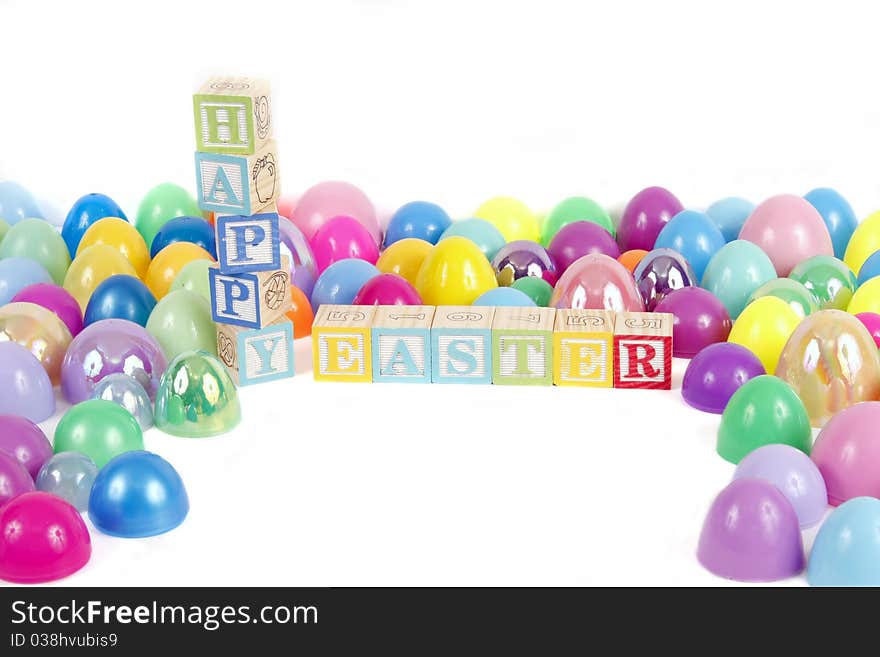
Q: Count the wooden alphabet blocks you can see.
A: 11